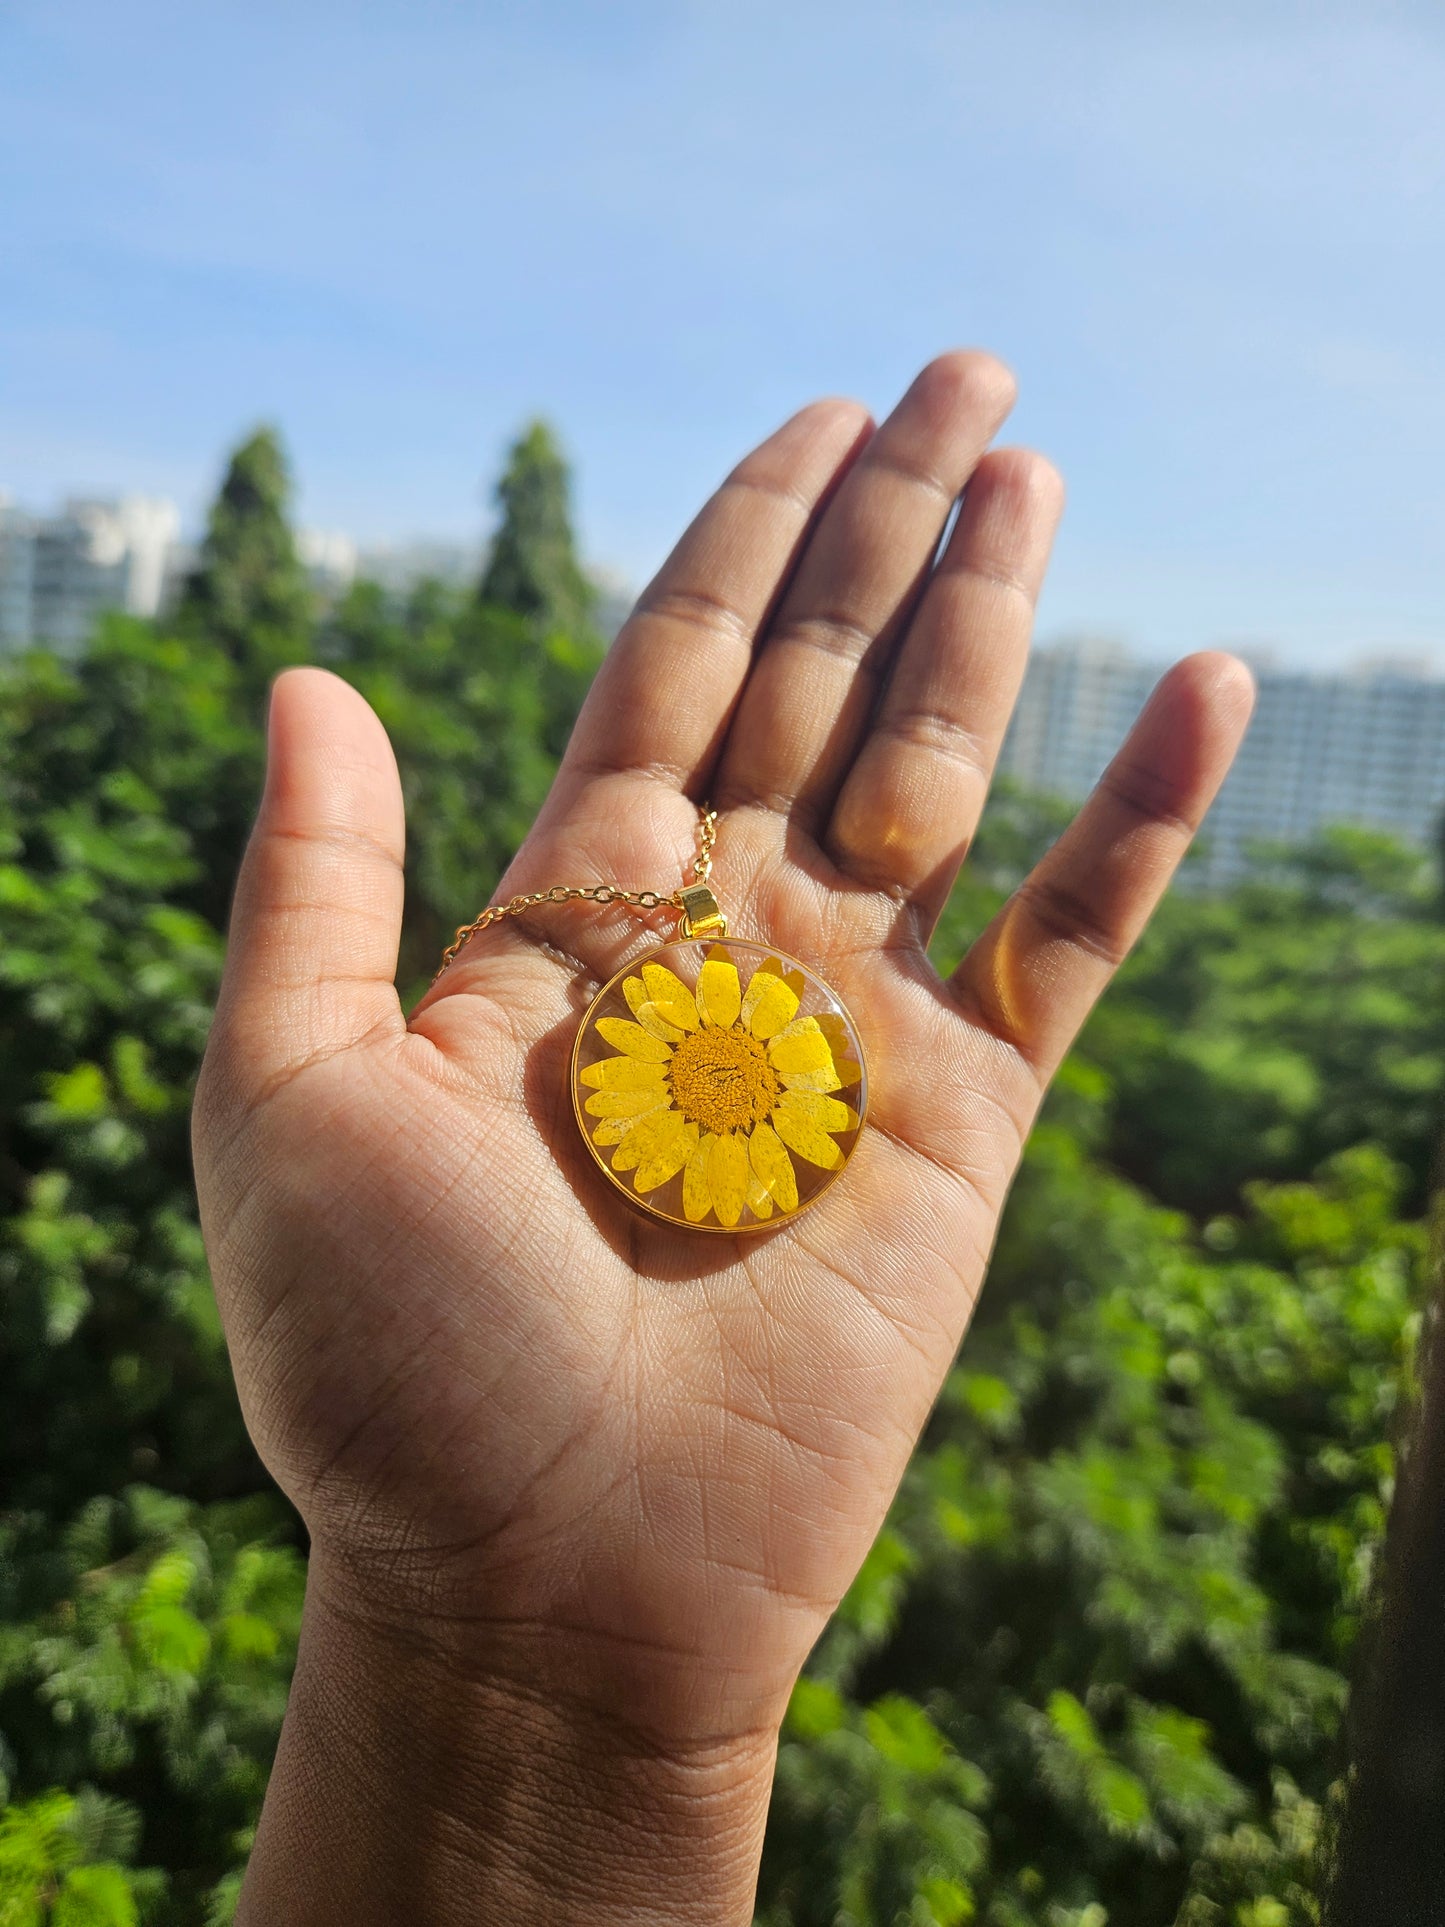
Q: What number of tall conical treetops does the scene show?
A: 2